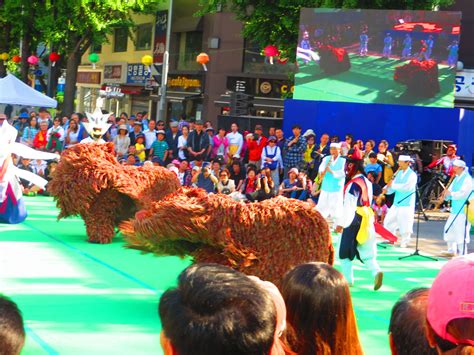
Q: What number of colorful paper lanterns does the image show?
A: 8